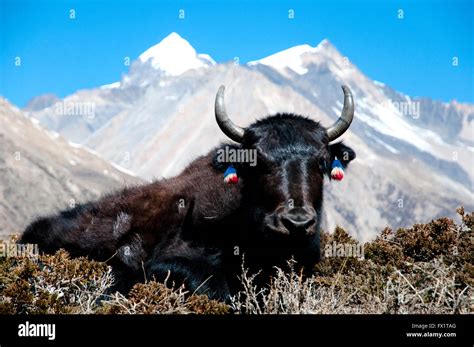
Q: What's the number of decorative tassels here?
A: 2